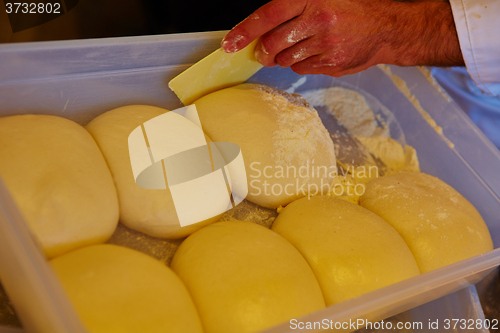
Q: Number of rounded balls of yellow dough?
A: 7